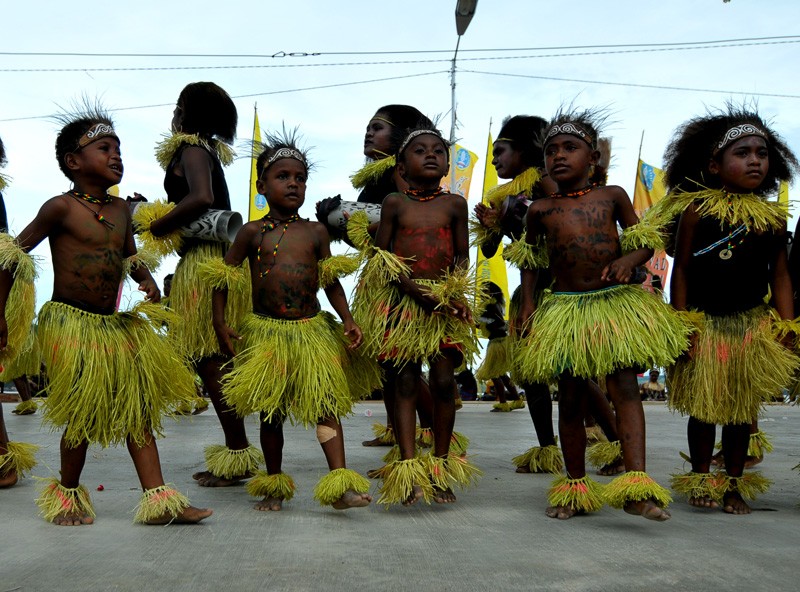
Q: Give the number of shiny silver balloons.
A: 0